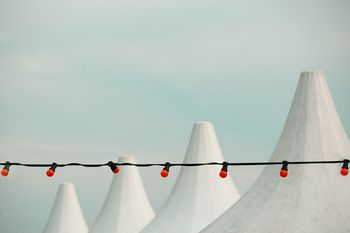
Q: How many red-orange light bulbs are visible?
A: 7